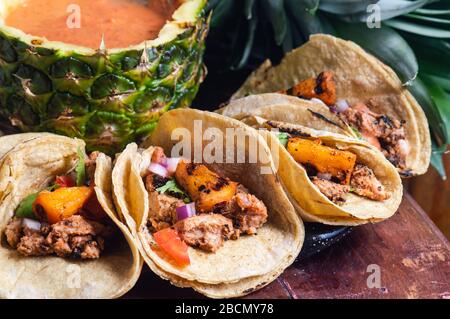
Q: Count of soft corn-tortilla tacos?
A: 4